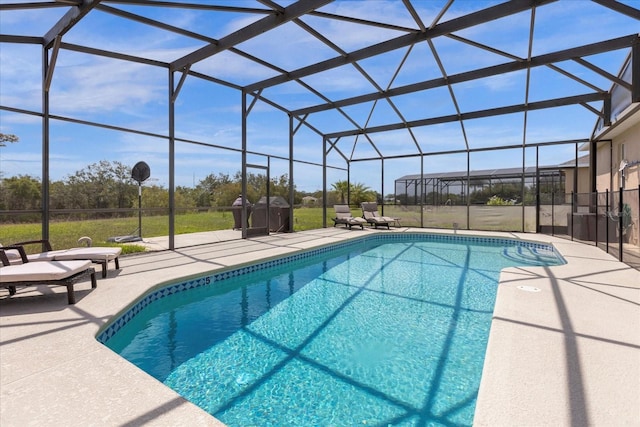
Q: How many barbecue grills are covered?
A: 2